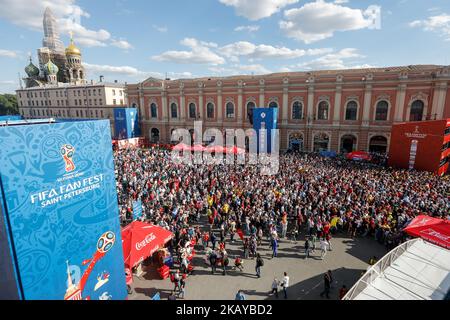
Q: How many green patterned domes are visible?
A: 2